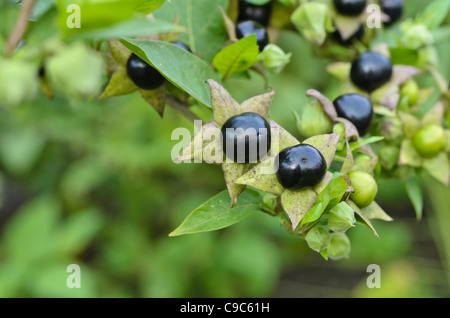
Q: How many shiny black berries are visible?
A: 11